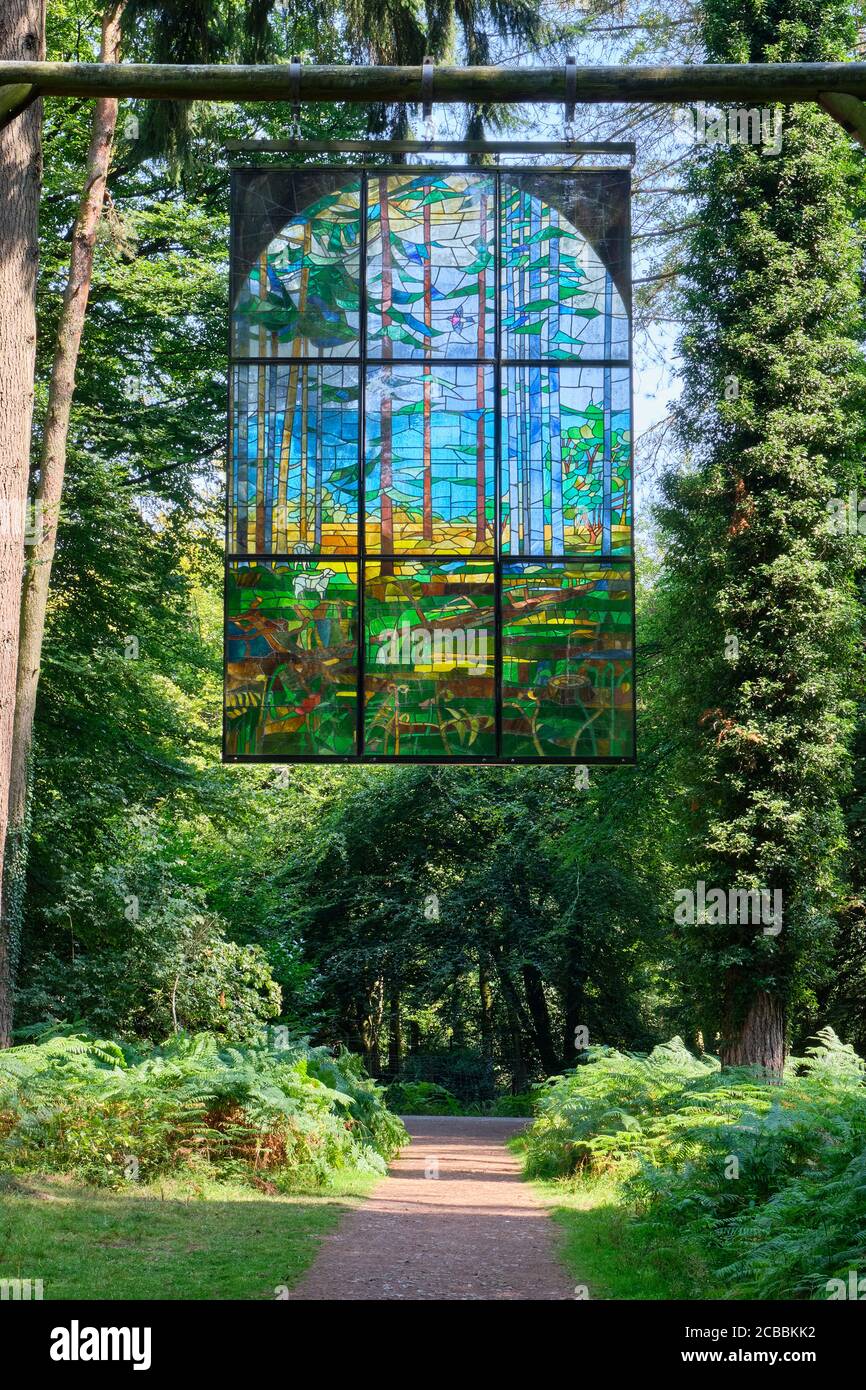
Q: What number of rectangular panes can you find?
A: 9